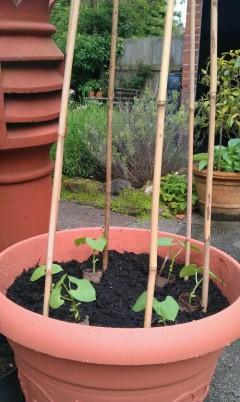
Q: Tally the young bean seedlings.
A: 5